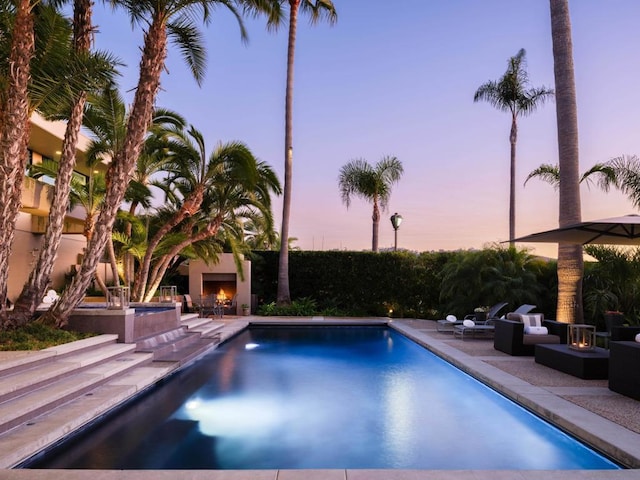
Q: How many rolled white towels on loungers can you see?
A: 2